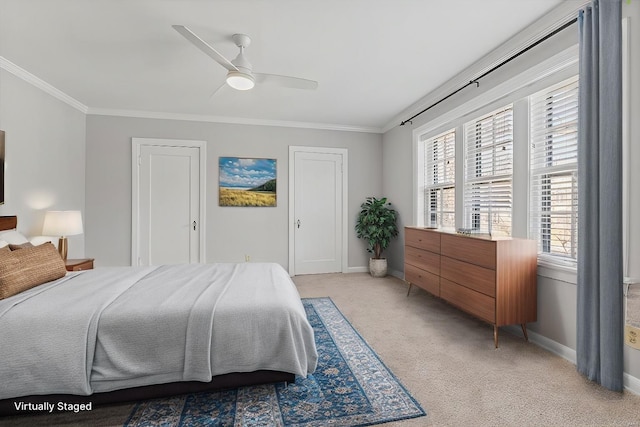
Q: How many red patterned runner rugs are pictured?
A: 0